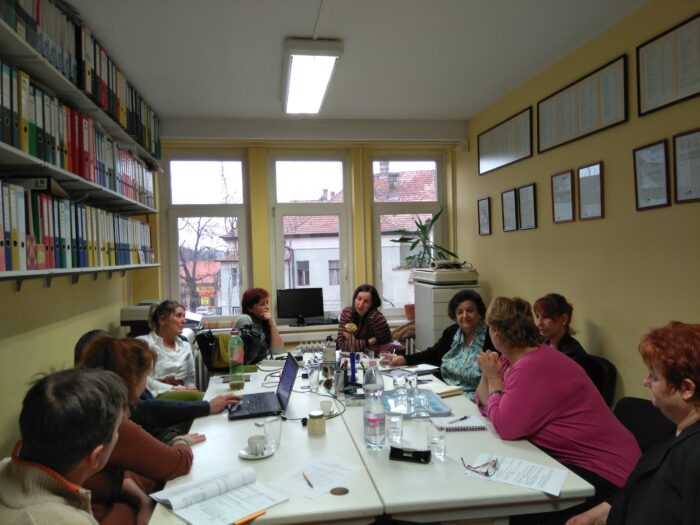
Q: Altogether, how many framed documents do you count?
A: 10